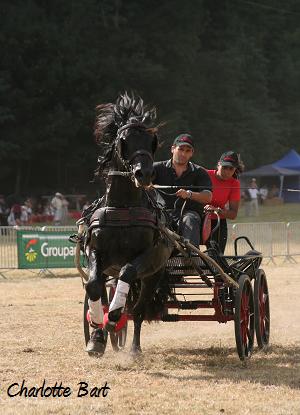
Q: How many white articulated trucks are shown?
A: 0